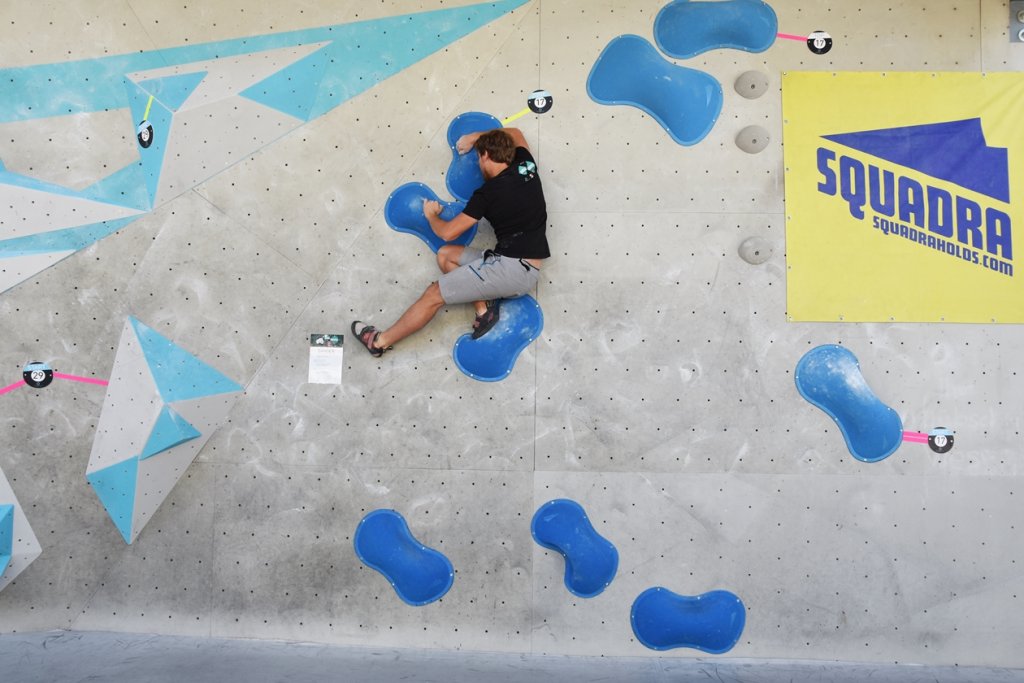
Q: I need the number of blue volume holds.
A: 9